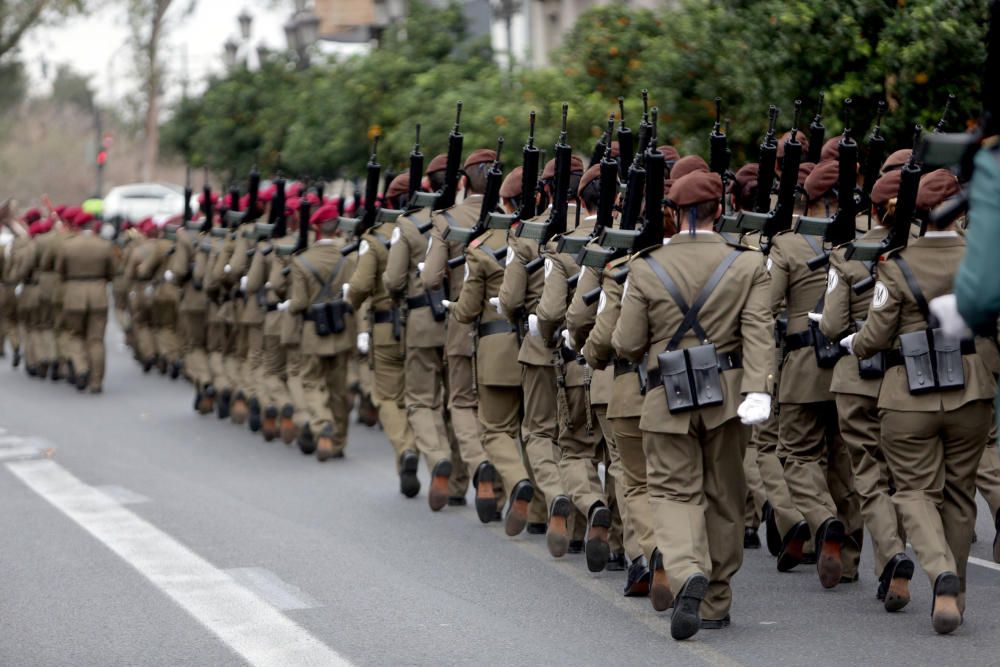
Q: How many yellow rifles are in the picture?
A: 0